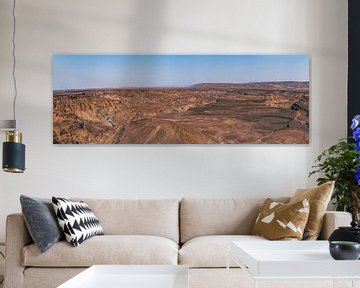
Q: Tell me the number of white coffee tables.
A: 2